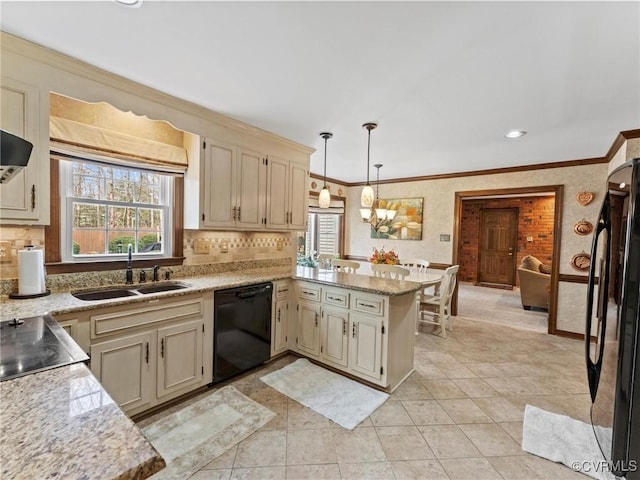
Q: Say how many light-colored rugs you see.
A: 3